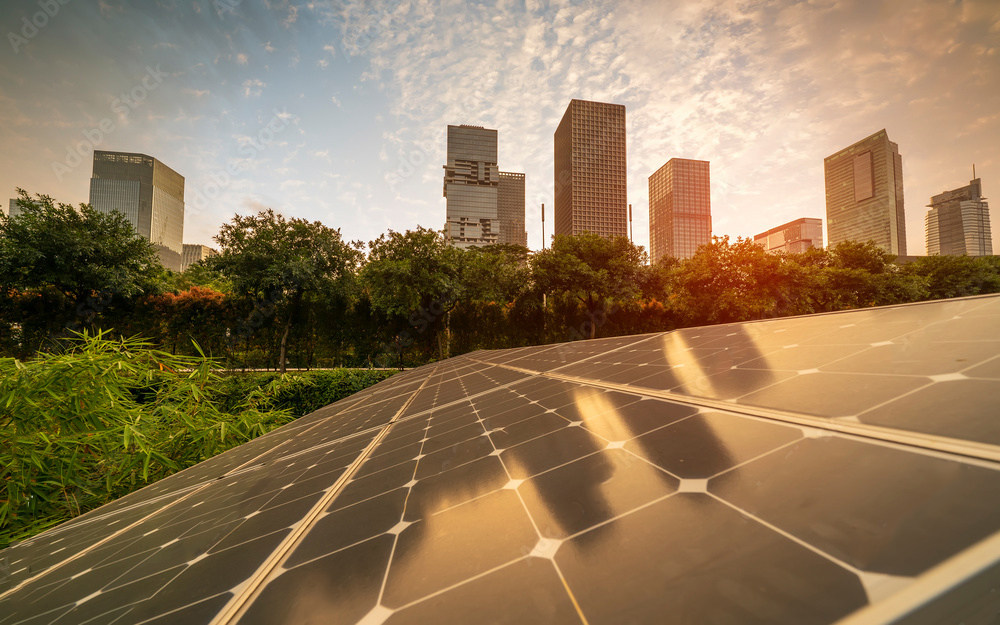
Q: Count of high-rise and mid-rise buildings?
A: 10